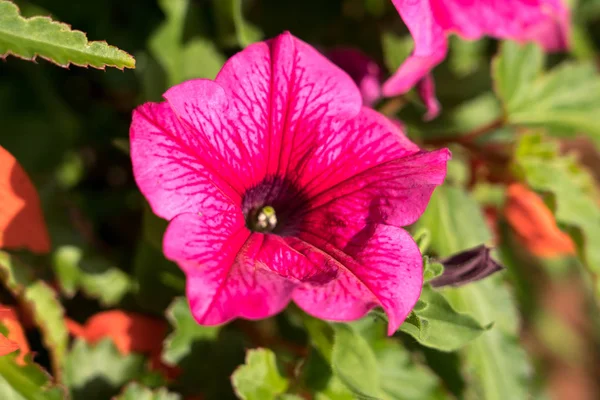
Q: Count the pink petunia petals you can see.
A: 5